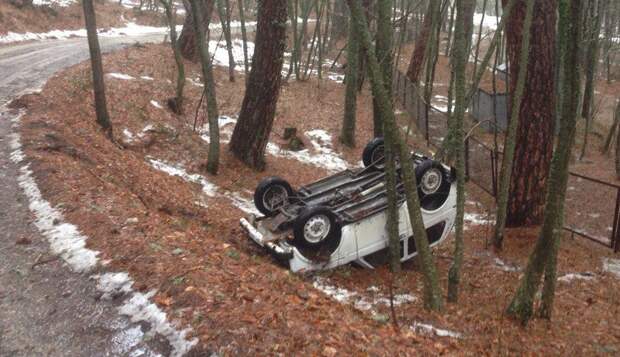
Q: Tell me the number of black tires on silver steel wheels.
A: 4